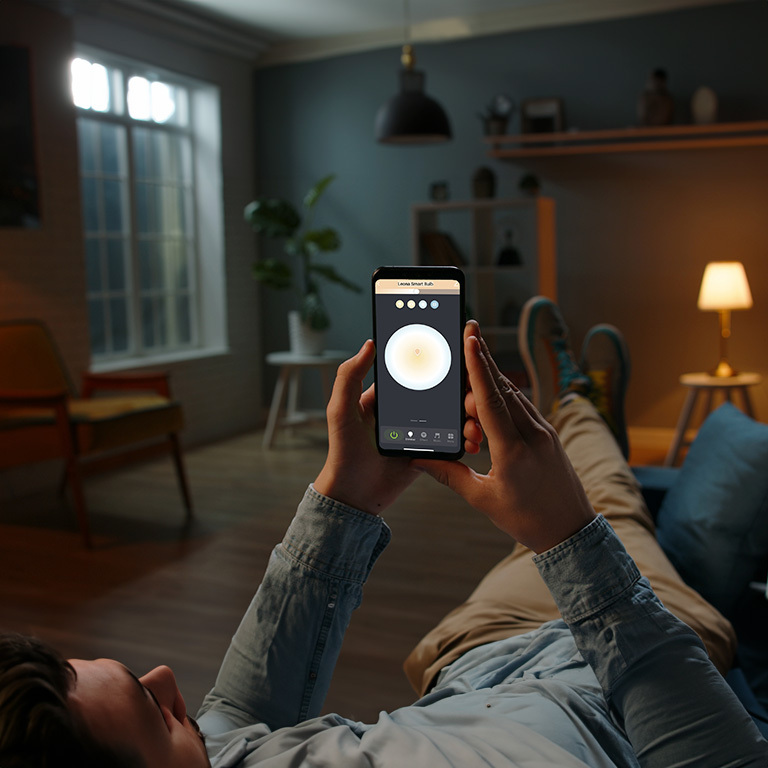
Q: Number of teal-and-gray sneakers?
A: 2